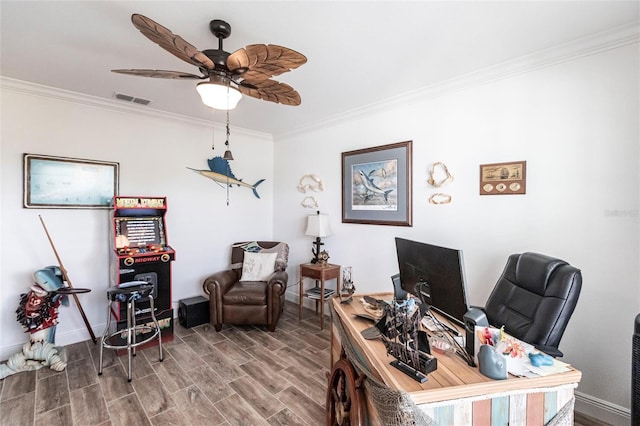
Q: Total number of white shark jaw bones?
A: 4